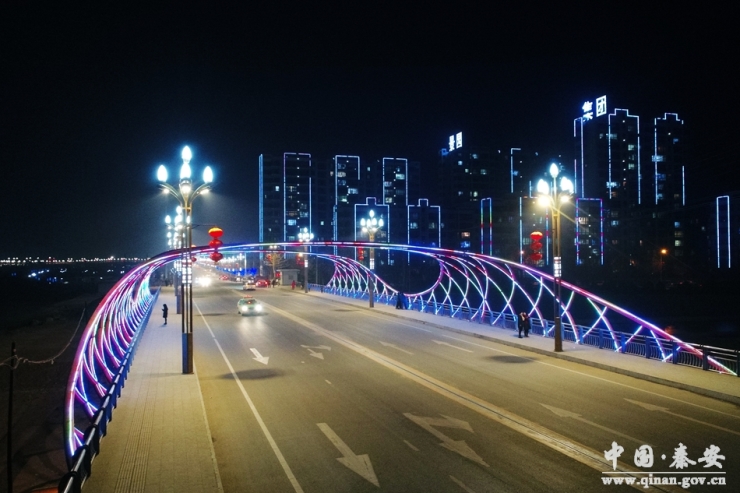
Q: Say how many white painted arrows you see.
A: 8